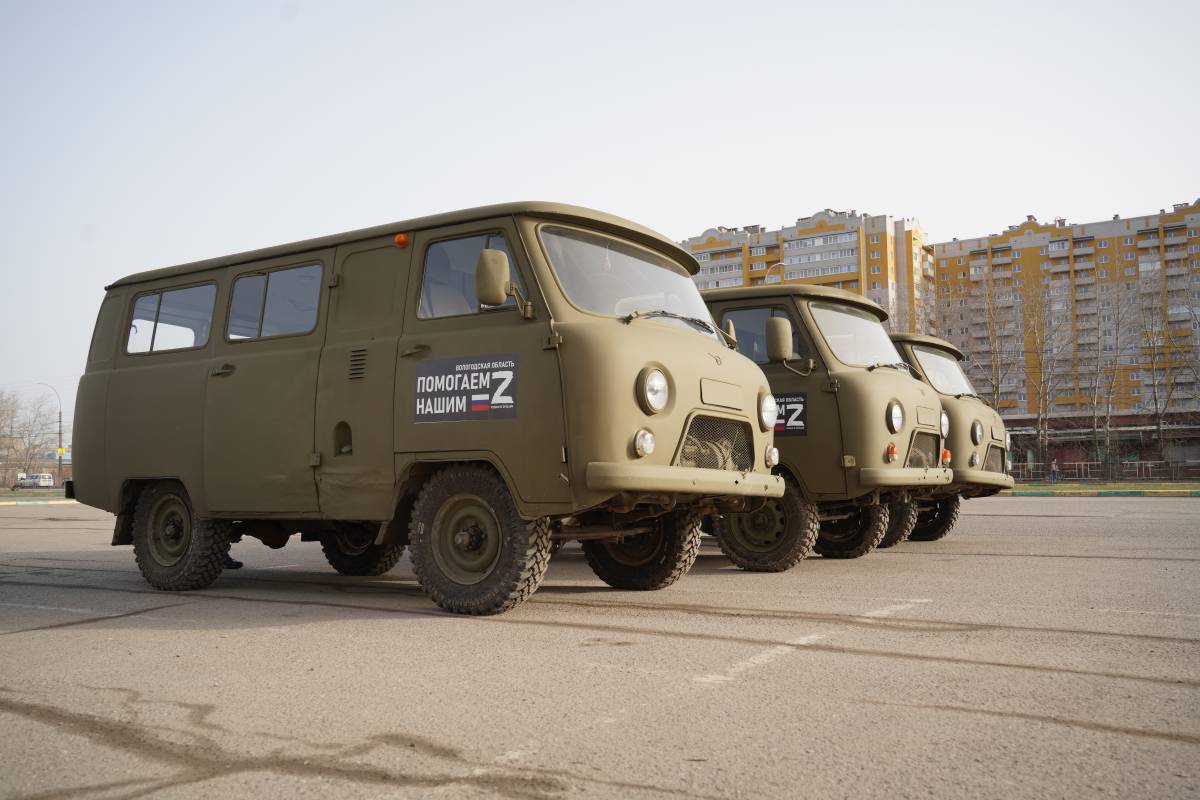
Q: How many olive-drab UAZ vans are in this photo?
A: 3